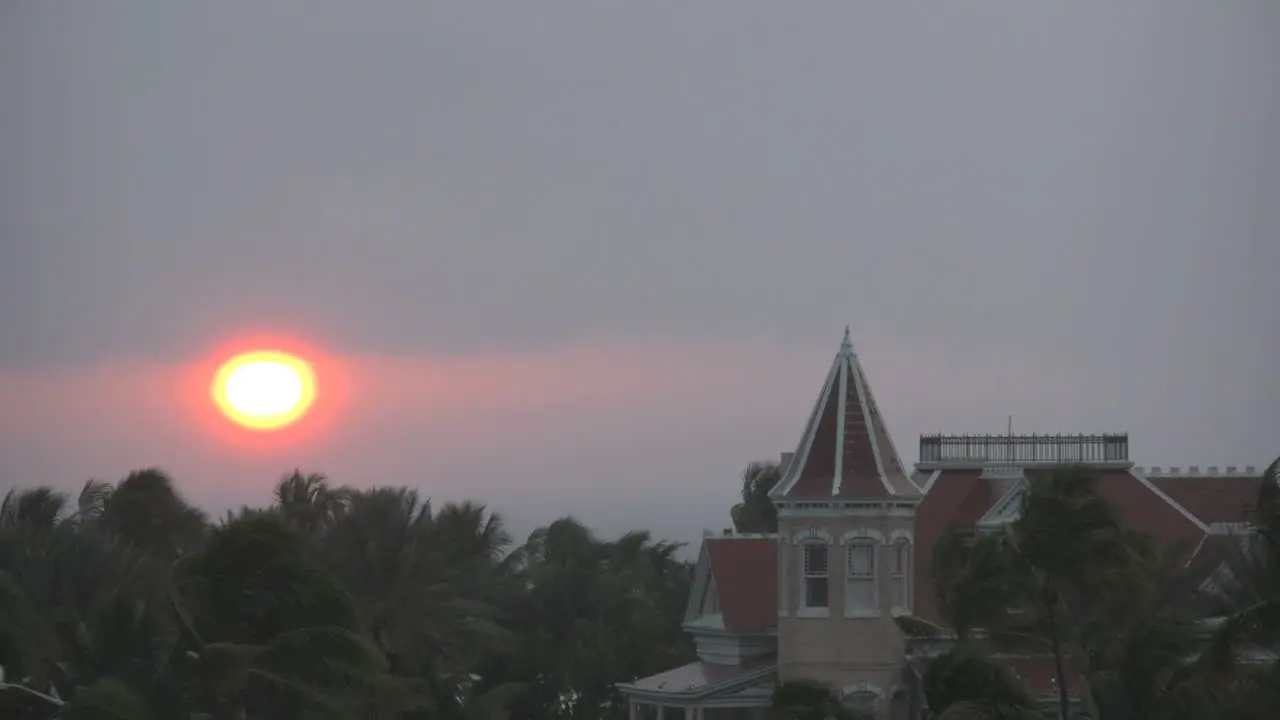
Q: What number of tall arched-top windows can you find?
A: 3